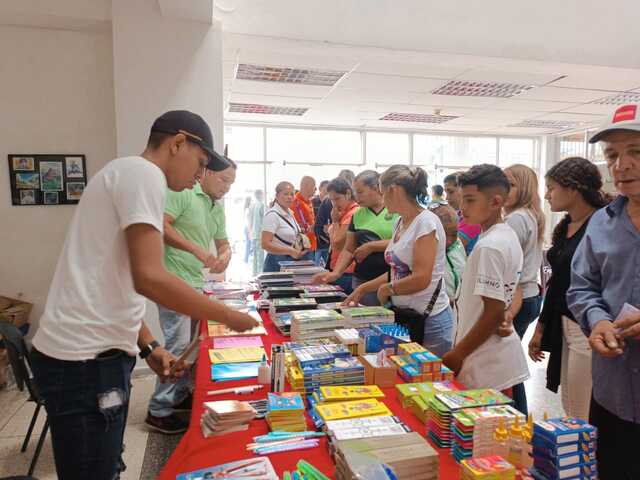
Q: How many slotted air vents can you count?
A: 6